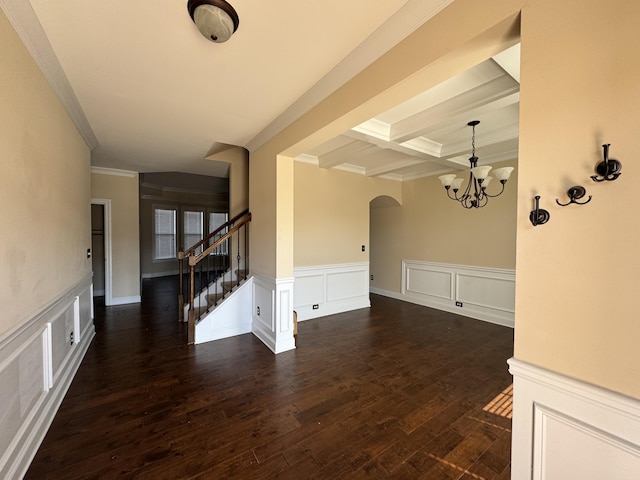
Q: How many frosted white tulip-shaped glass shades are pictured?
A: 5